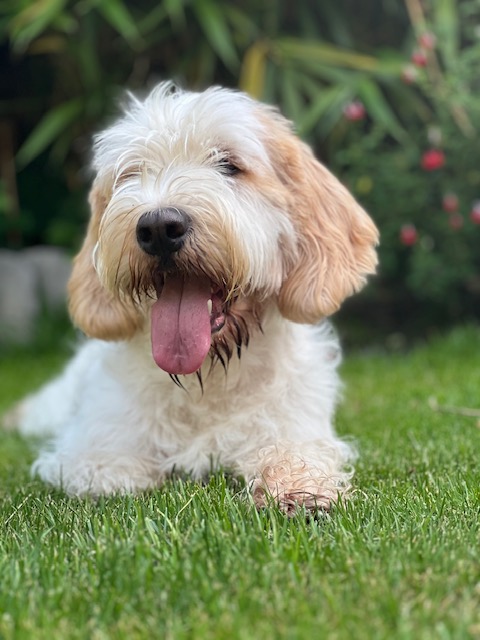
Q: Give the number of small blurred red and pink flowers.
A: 9